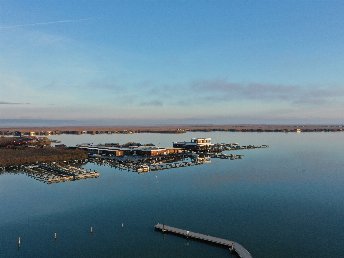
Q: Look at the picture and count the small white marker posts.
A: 4